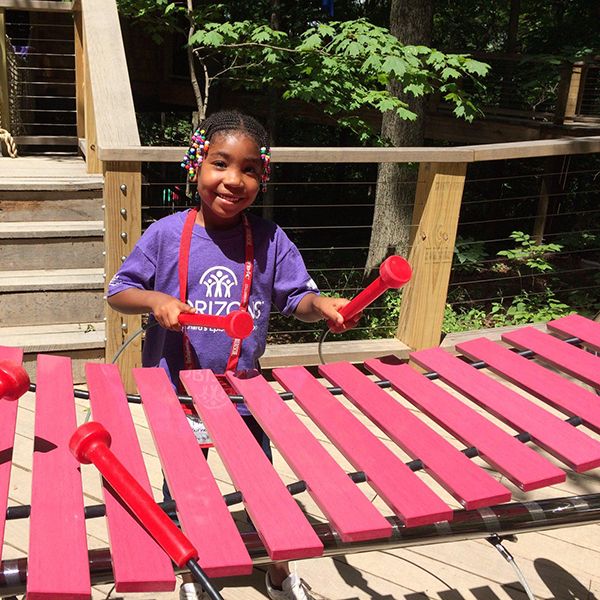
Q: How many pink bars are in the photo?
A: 13